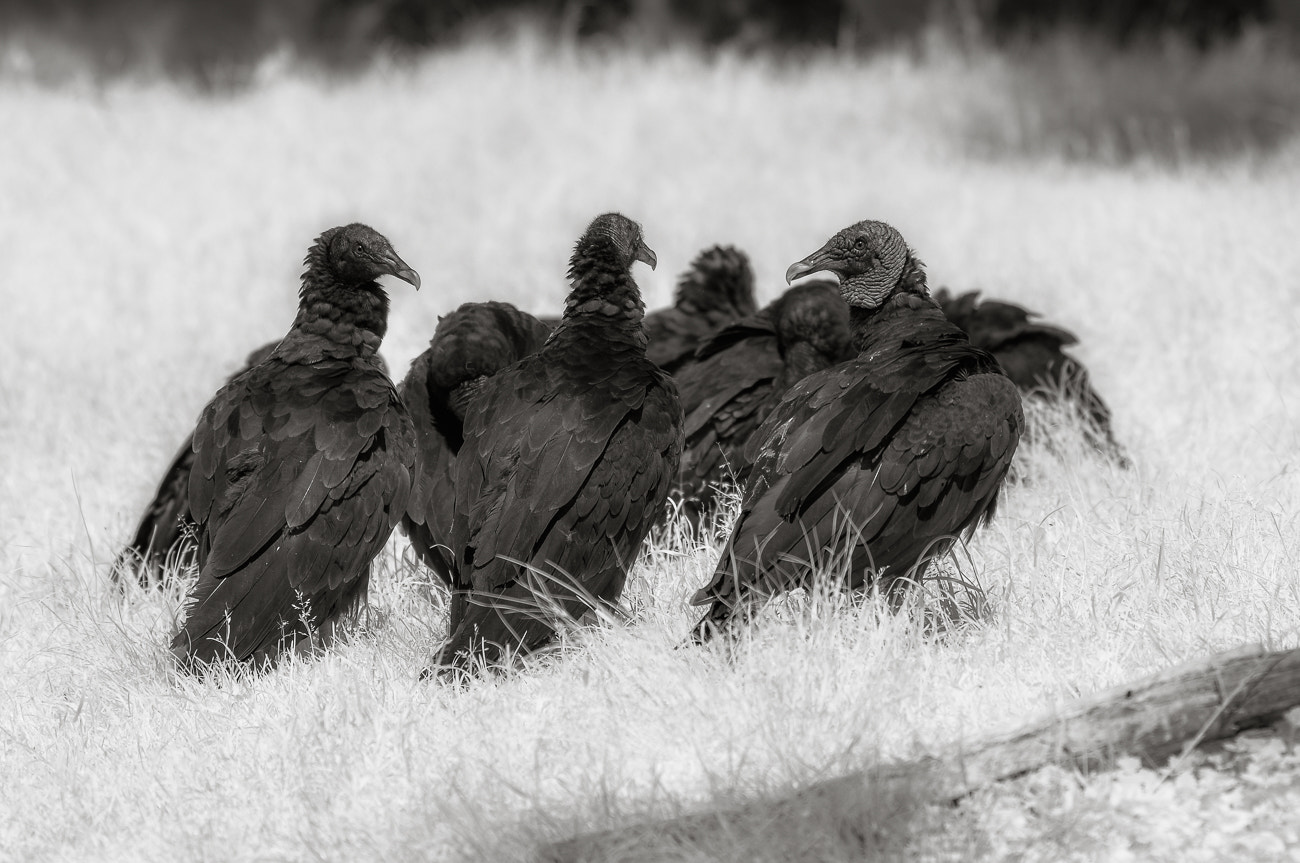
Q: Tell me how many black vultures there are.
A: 8